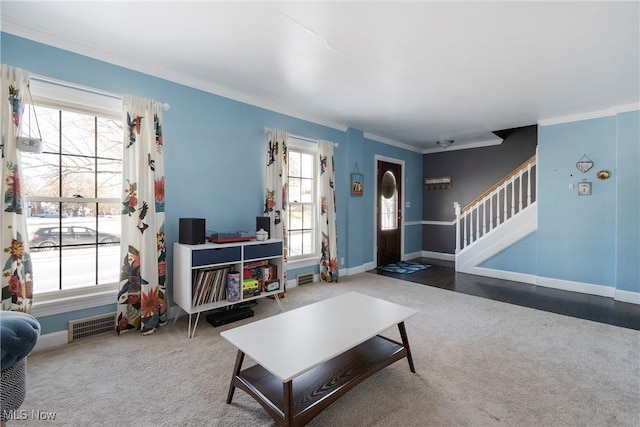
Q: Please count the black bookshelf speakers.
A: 2